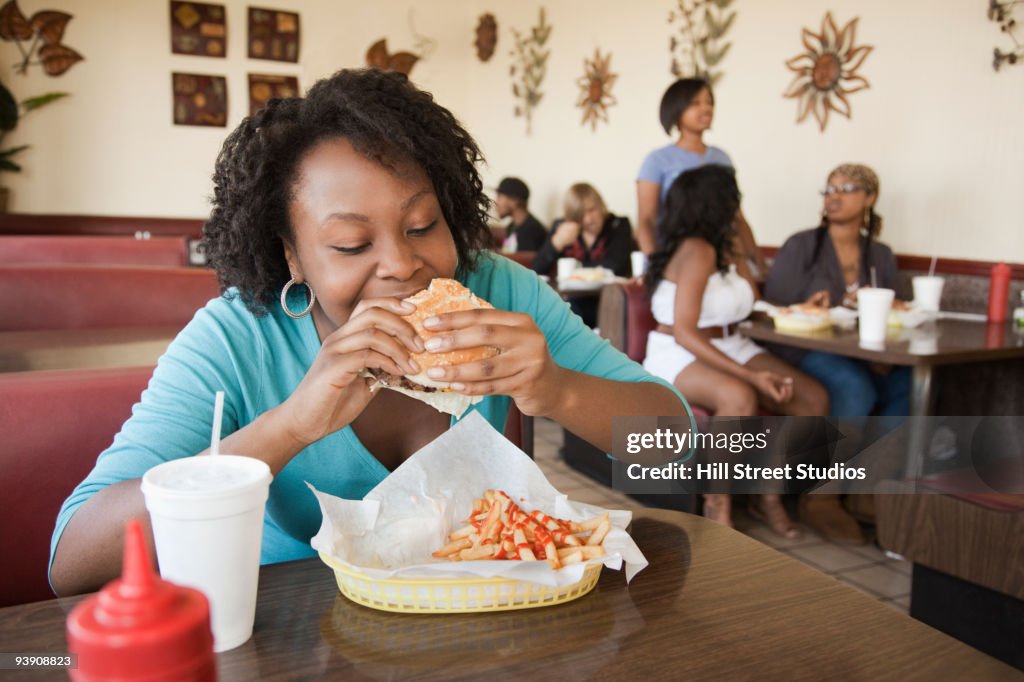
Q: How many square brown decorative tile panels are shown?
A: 4